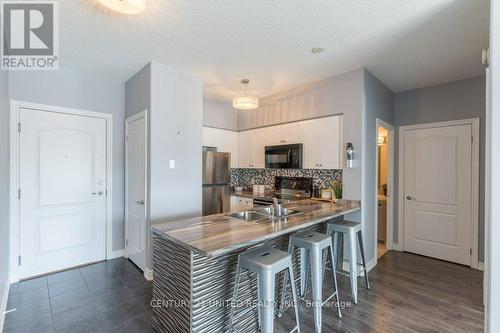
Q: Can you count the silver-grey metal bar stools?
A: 3